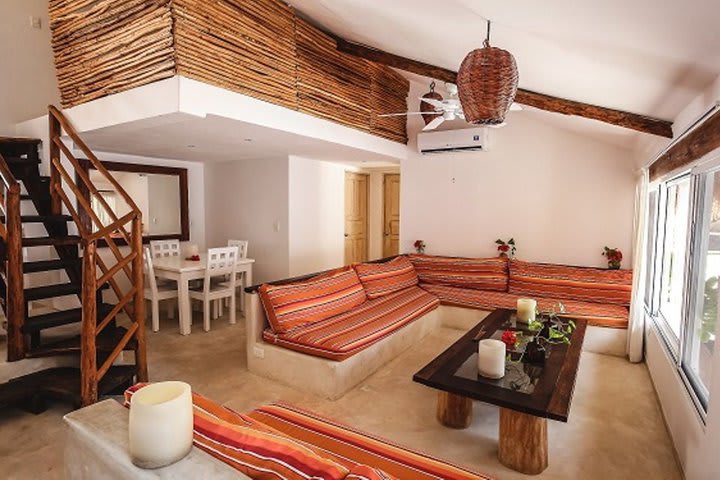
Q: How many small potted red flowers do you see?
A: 3